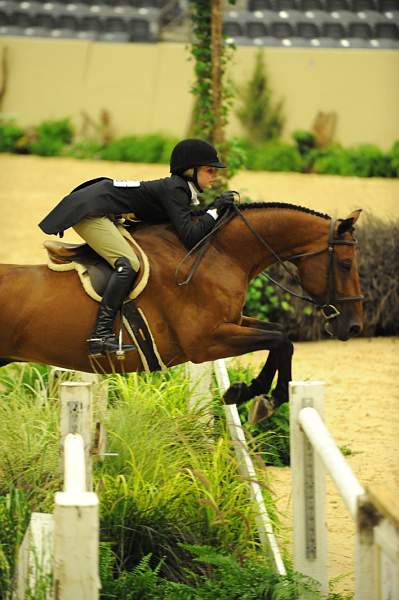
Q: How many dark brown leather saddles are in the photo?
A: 1